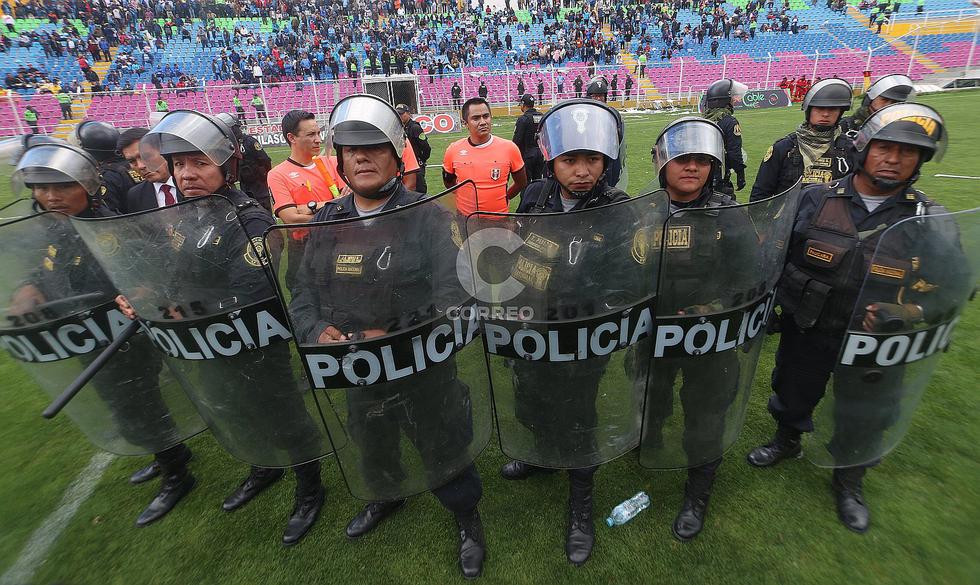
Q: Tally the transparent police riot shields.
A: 6